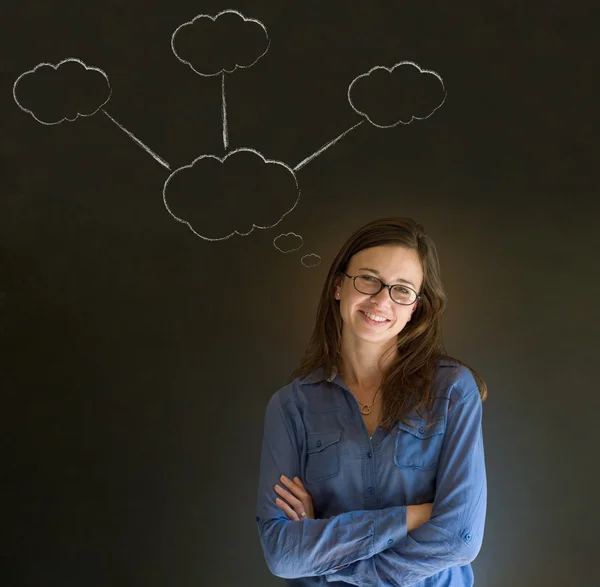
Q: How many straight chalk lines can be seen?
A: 3